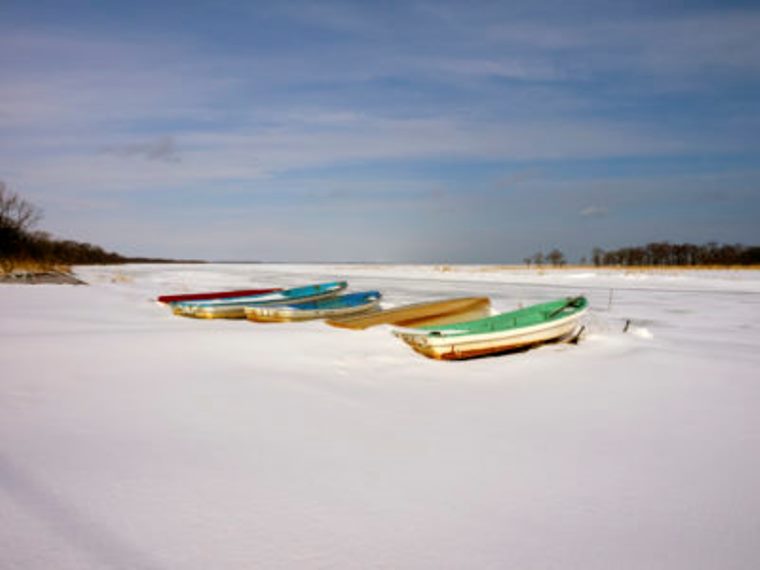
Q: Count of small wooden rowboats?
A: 5